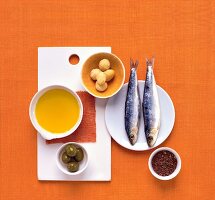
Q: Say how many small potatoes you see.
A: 5